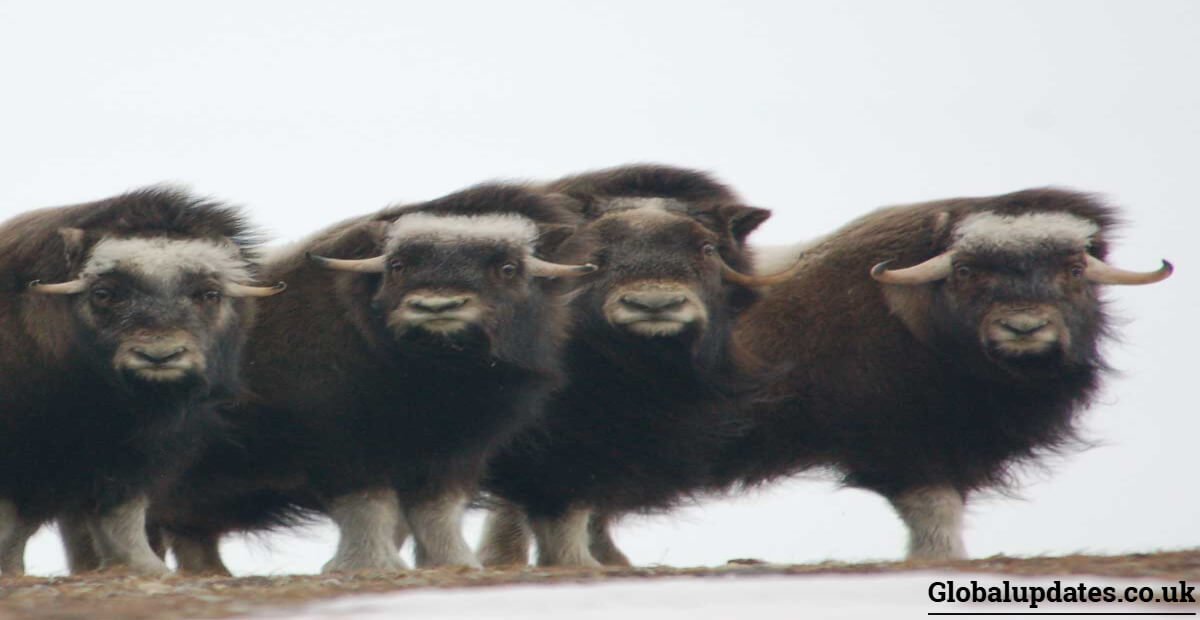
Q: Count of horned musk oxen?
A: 4